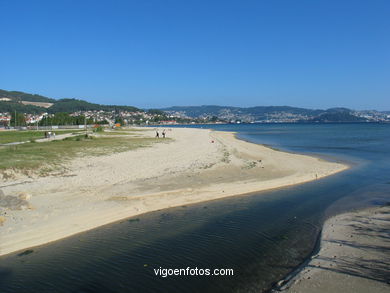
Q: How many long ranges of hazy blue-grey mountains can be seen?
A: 1